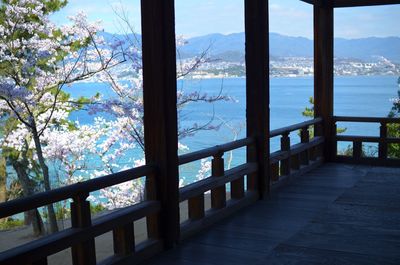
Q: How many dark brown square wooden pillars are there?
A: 3